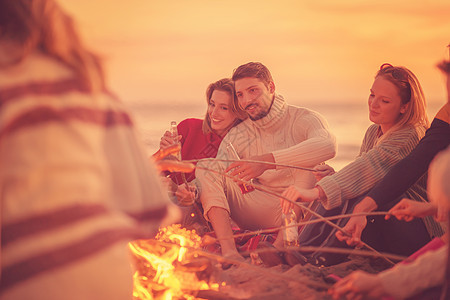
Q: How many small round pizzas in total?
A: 0